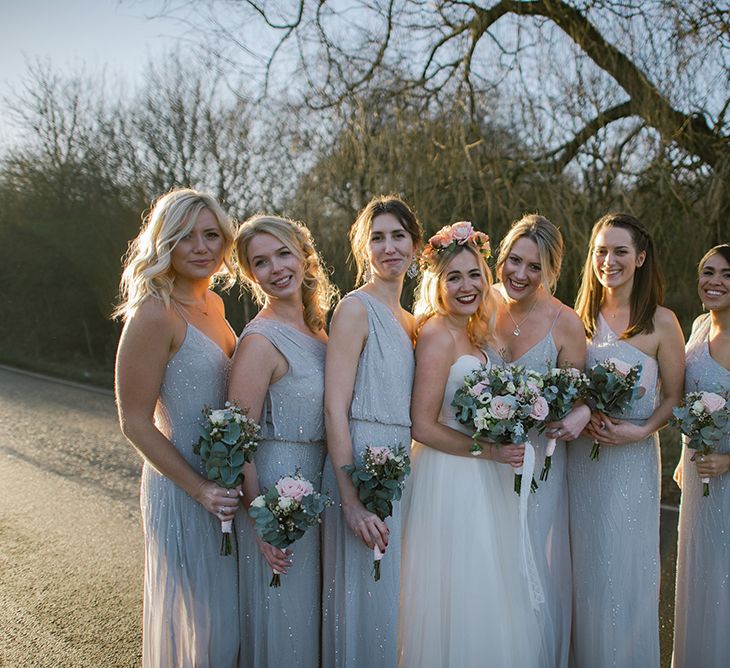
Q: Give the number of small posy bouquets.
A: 6